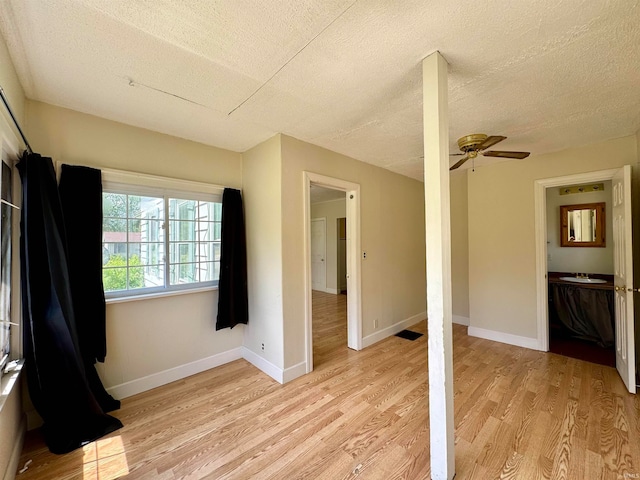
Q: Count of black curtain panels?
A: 3